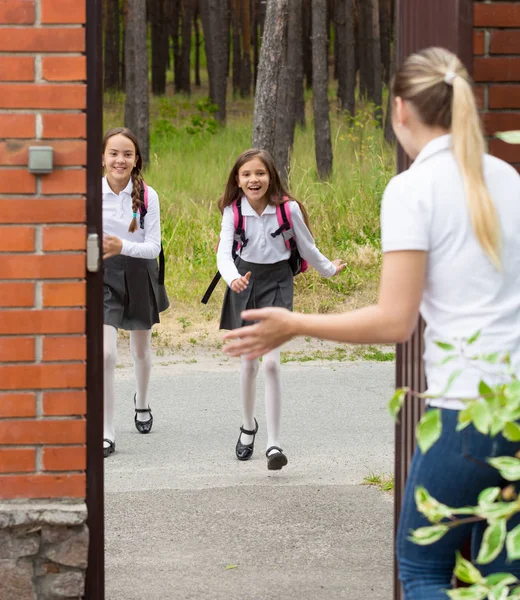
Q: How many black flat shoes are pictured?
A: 4